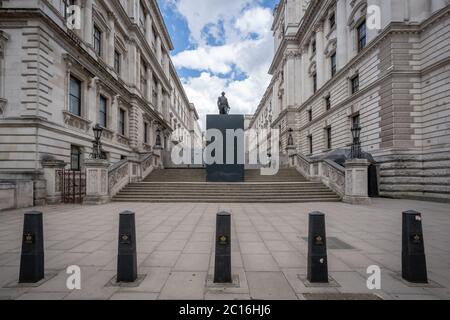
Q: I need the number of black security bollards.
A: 5